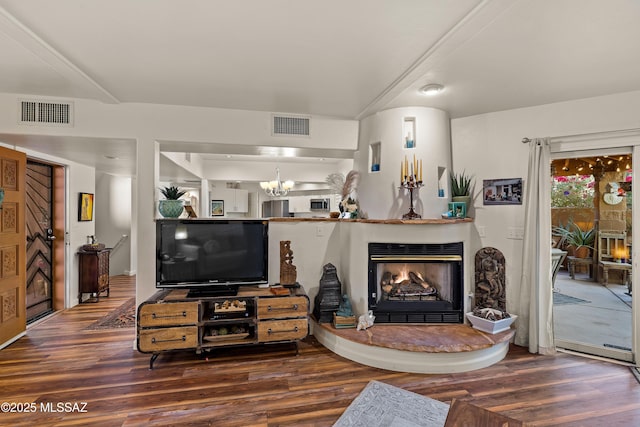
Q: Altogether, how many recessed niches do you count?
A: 3